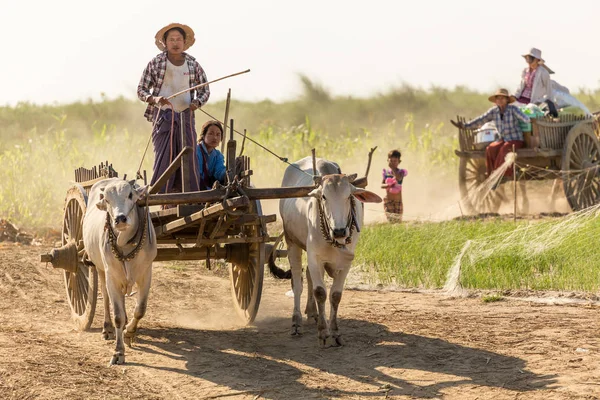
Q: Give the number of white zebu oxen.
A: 2